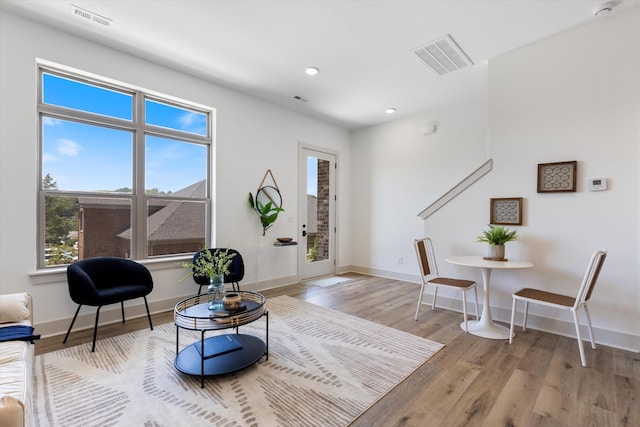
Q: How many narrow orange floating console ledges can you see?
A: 0